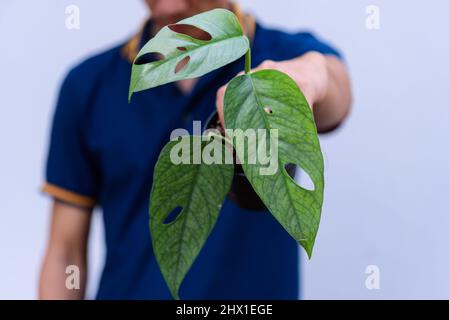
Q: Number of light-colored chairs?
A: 0